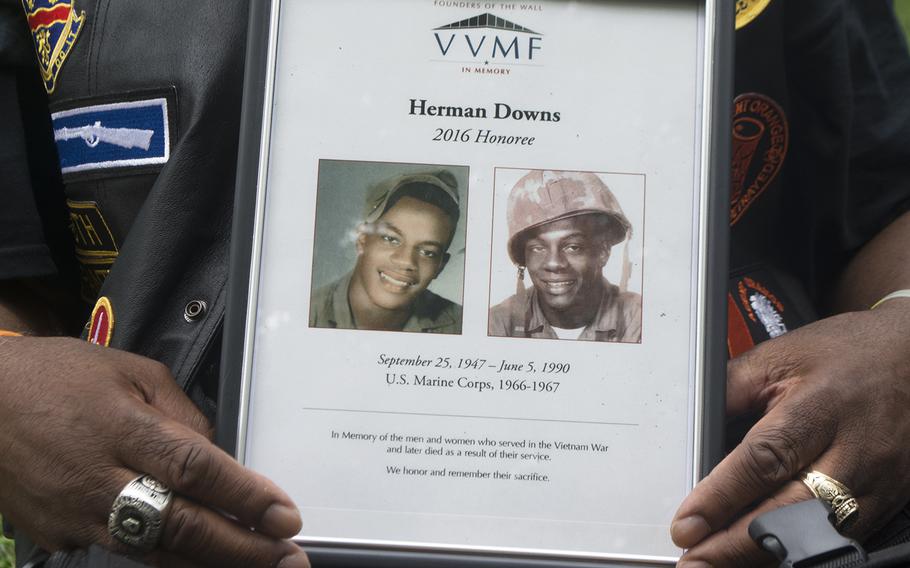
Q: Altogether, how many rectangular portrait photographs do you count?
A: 2